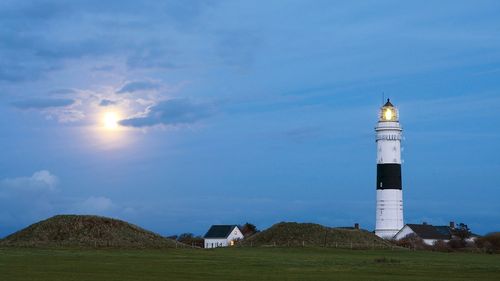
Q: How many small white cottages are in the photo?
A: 2